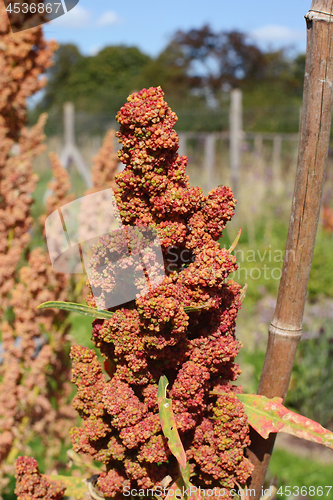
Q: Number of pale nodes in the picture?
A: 2